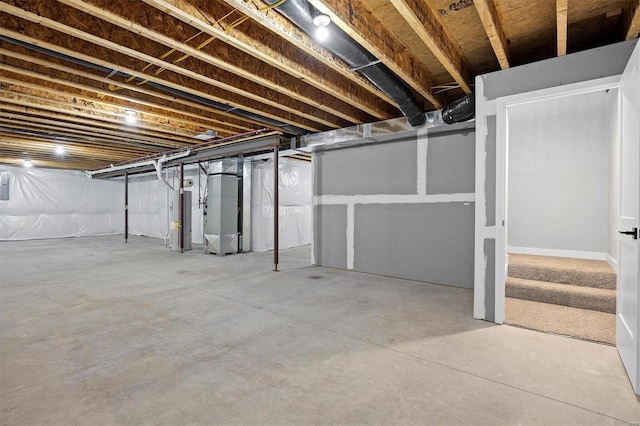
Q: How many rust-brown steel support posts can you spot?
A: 3